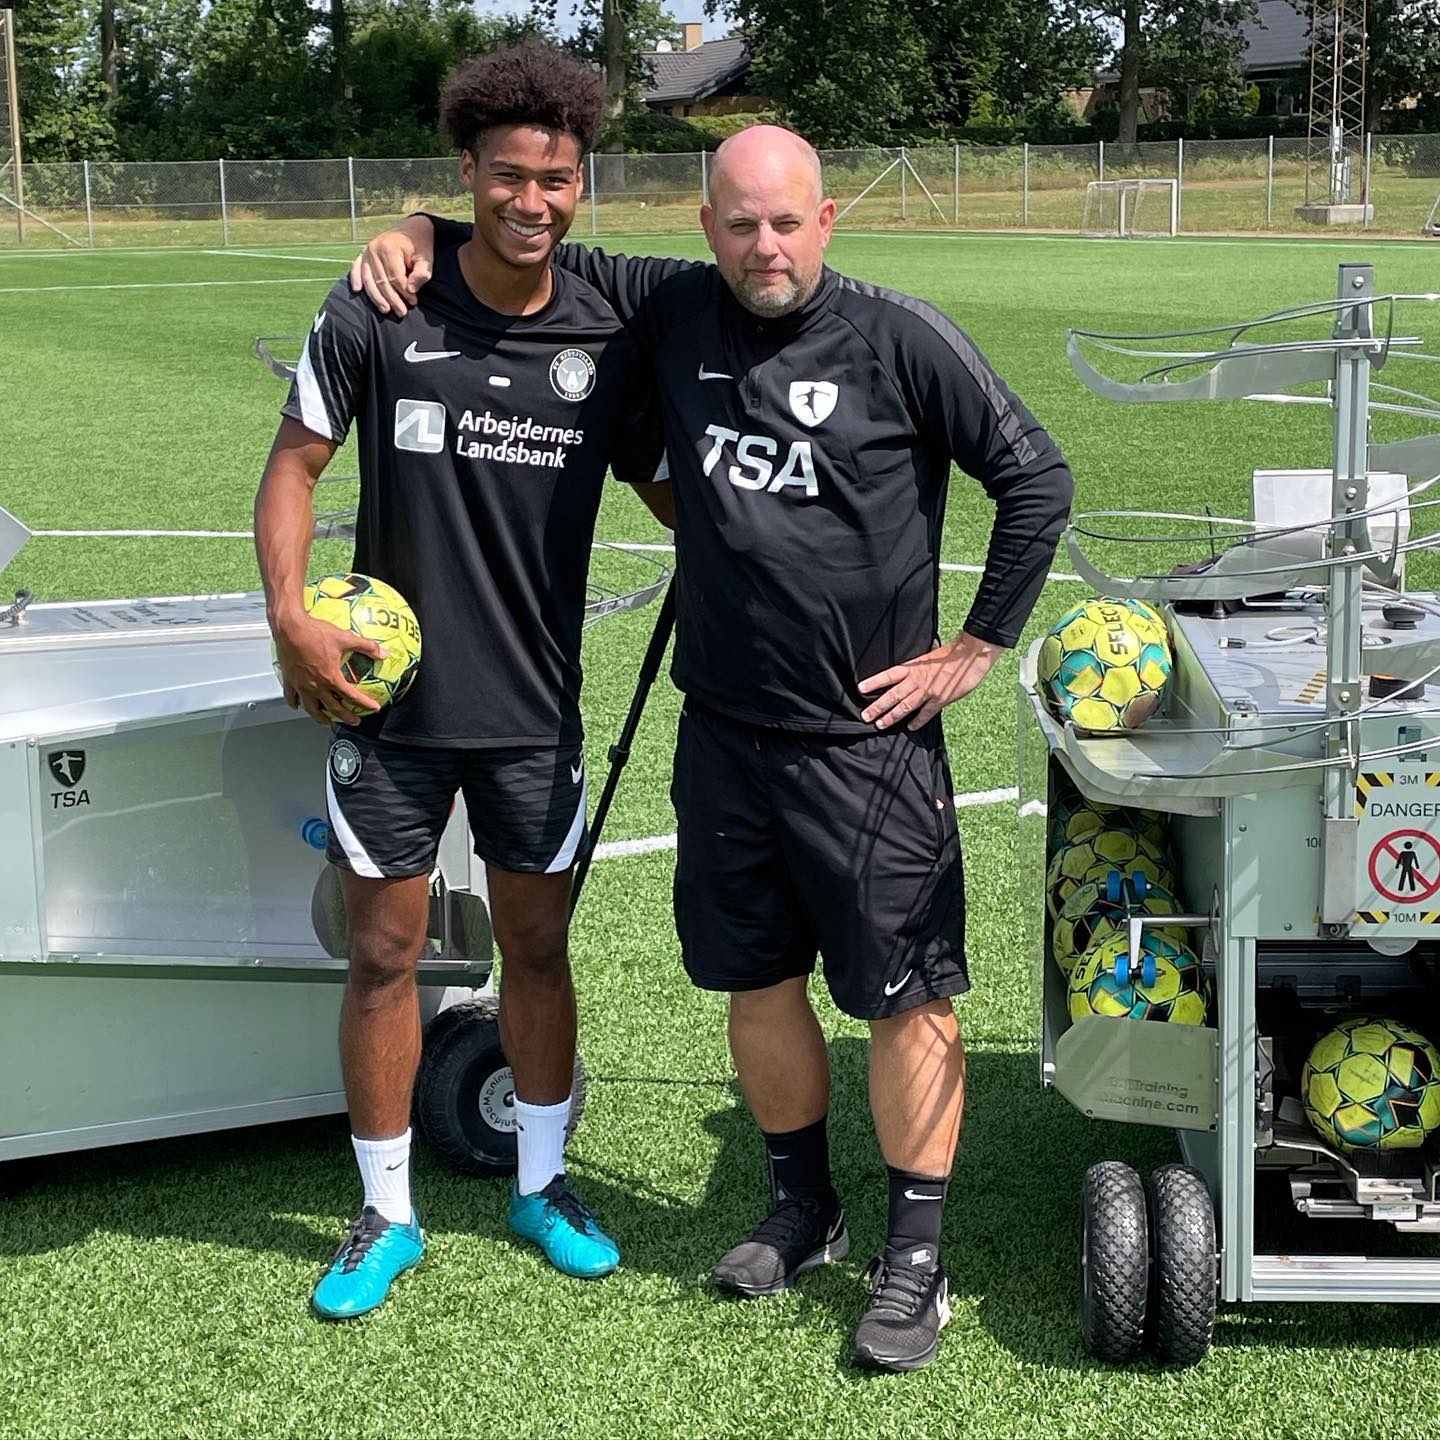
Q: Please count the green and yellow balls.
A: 7